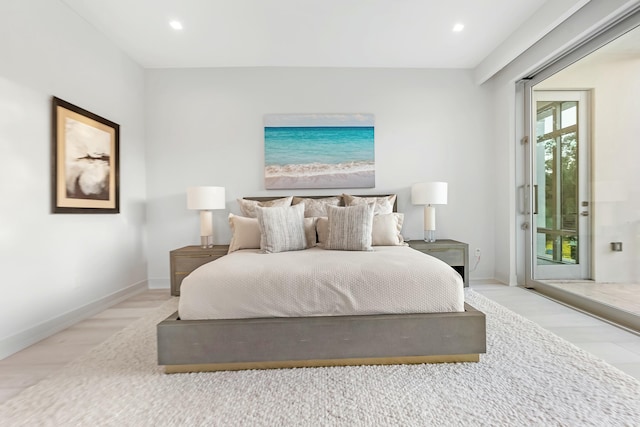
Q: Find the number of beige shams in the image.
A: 2